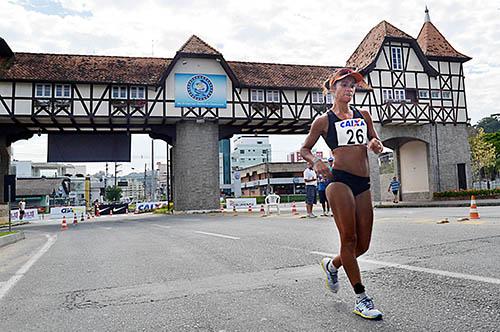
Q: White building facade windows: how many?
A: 14